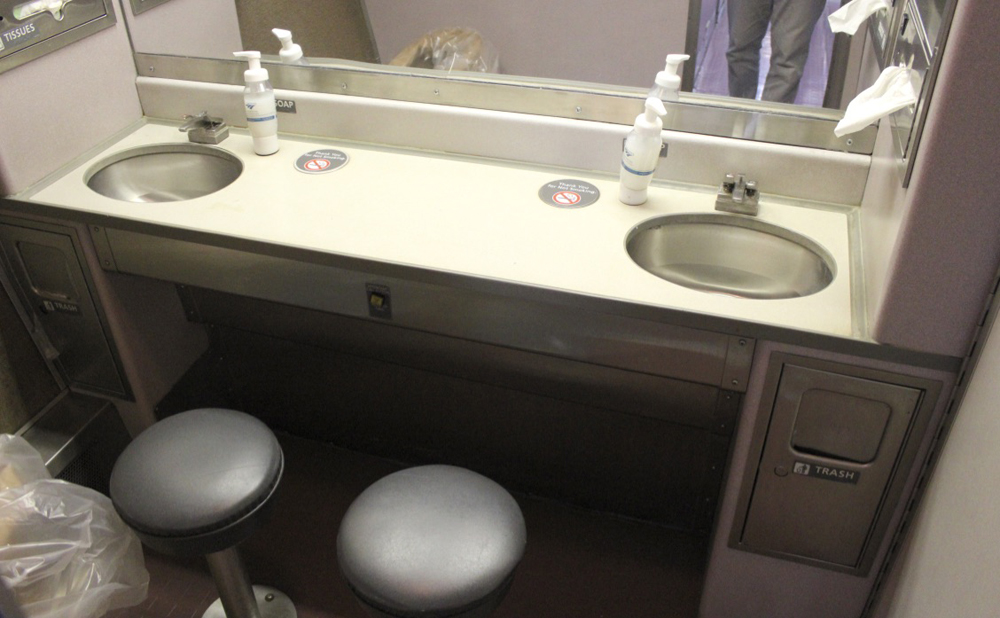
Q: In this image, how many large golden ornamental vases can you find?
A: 0